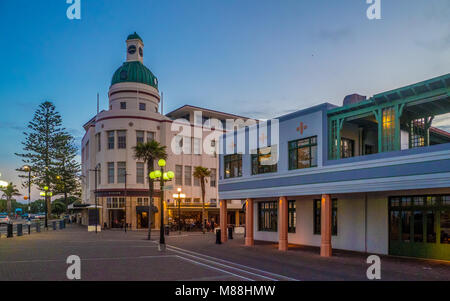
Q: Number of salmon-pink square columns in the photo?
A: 4